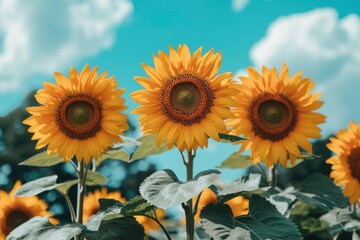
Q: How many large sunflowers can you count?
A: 3